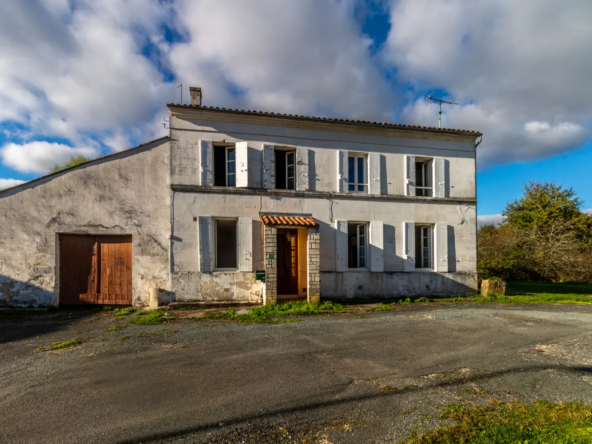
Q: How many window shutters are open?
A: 14